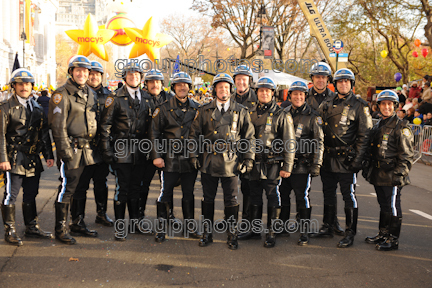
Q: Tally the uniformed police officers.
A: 13